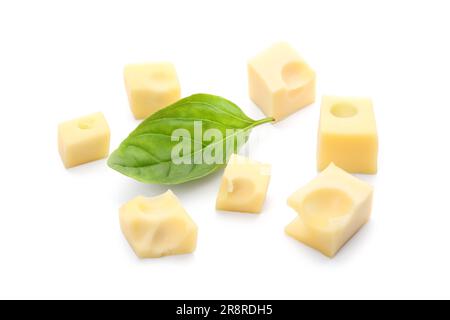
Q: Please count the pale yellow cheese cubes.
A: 7